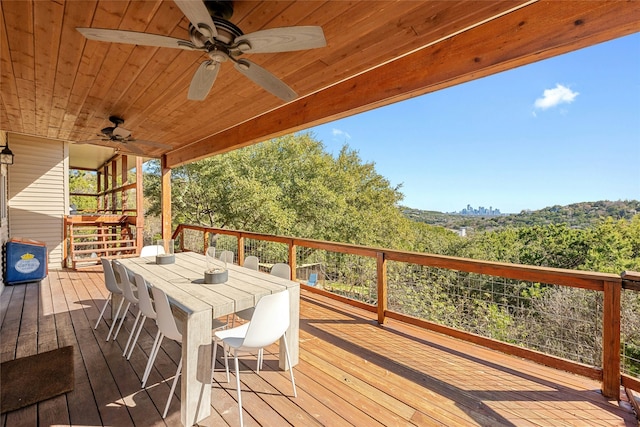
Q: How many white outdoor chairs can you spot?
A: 10